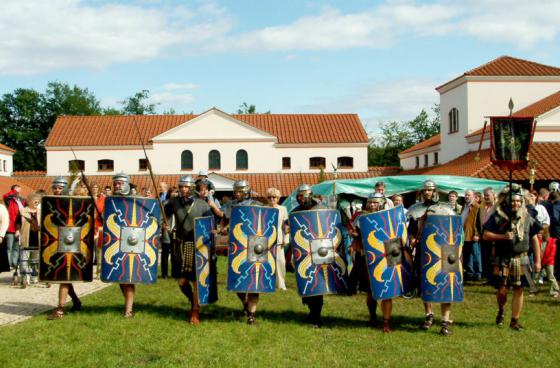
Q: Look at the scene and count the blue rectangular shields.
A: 6